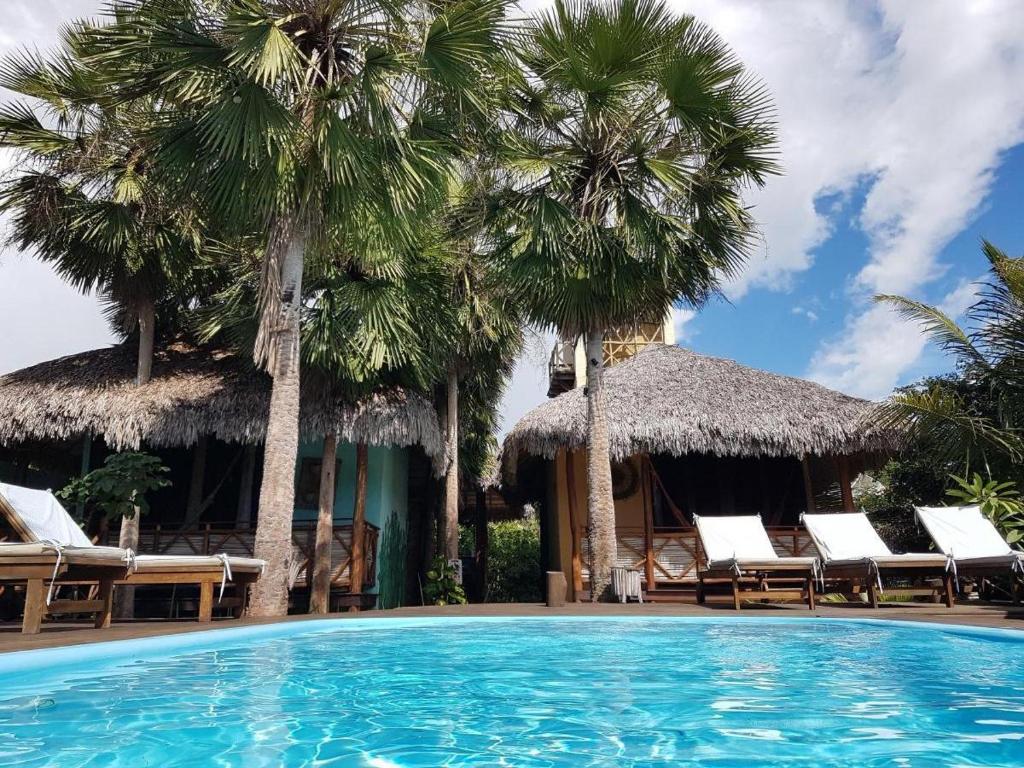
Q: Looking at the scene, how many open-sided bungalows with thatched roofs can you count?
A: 2